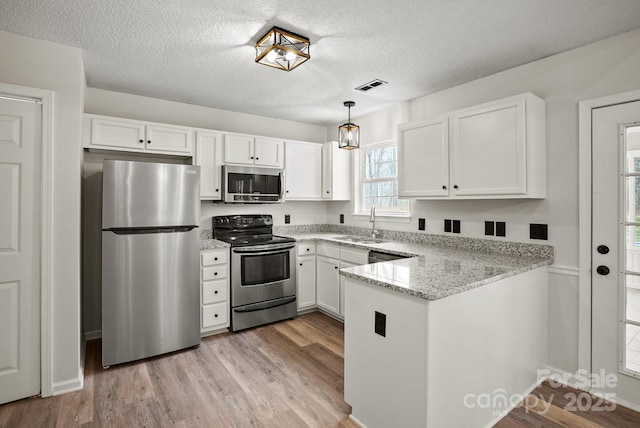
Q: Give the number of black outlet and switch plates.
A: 9